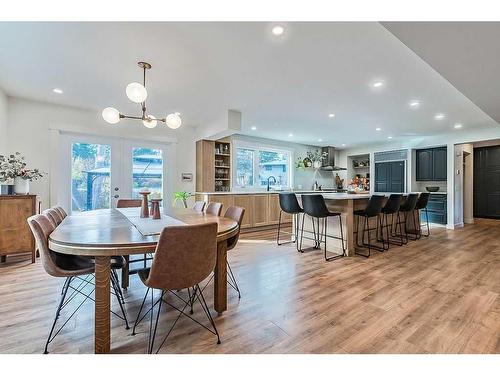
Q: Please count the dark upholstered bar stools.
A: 6